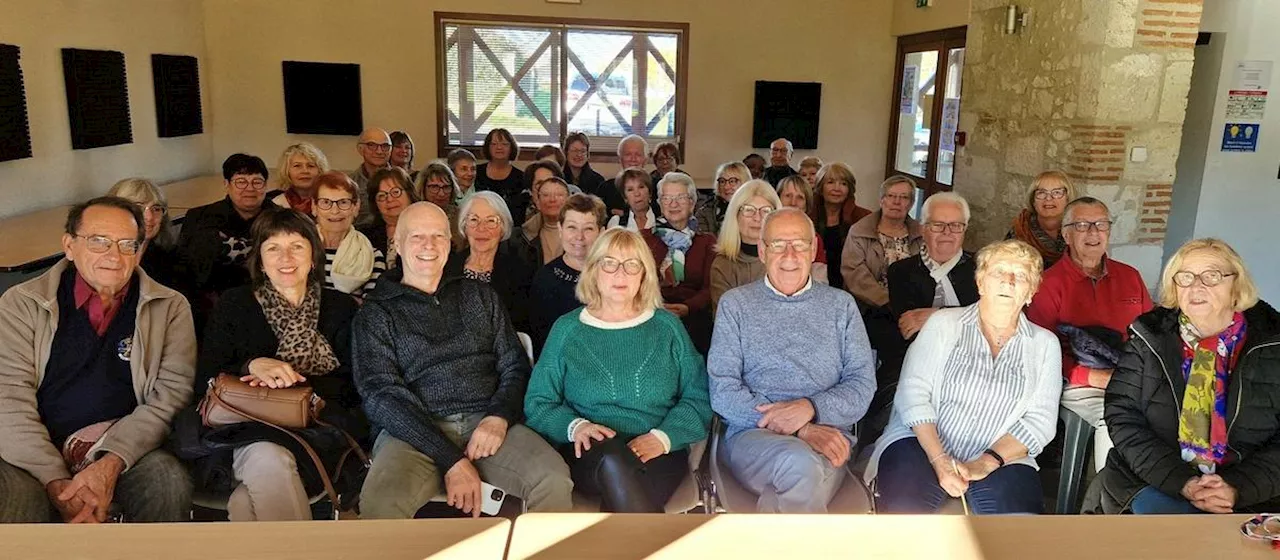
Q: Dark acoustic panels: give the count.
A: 5